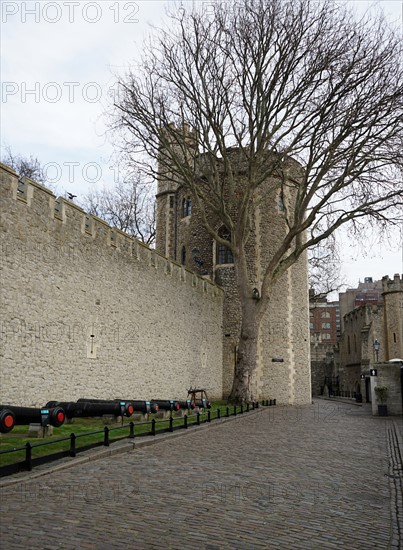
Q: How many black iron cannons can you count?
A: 7